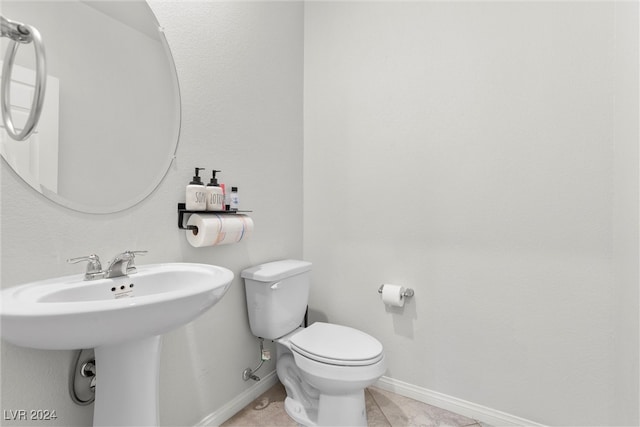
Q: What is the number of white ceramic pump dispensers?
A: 2